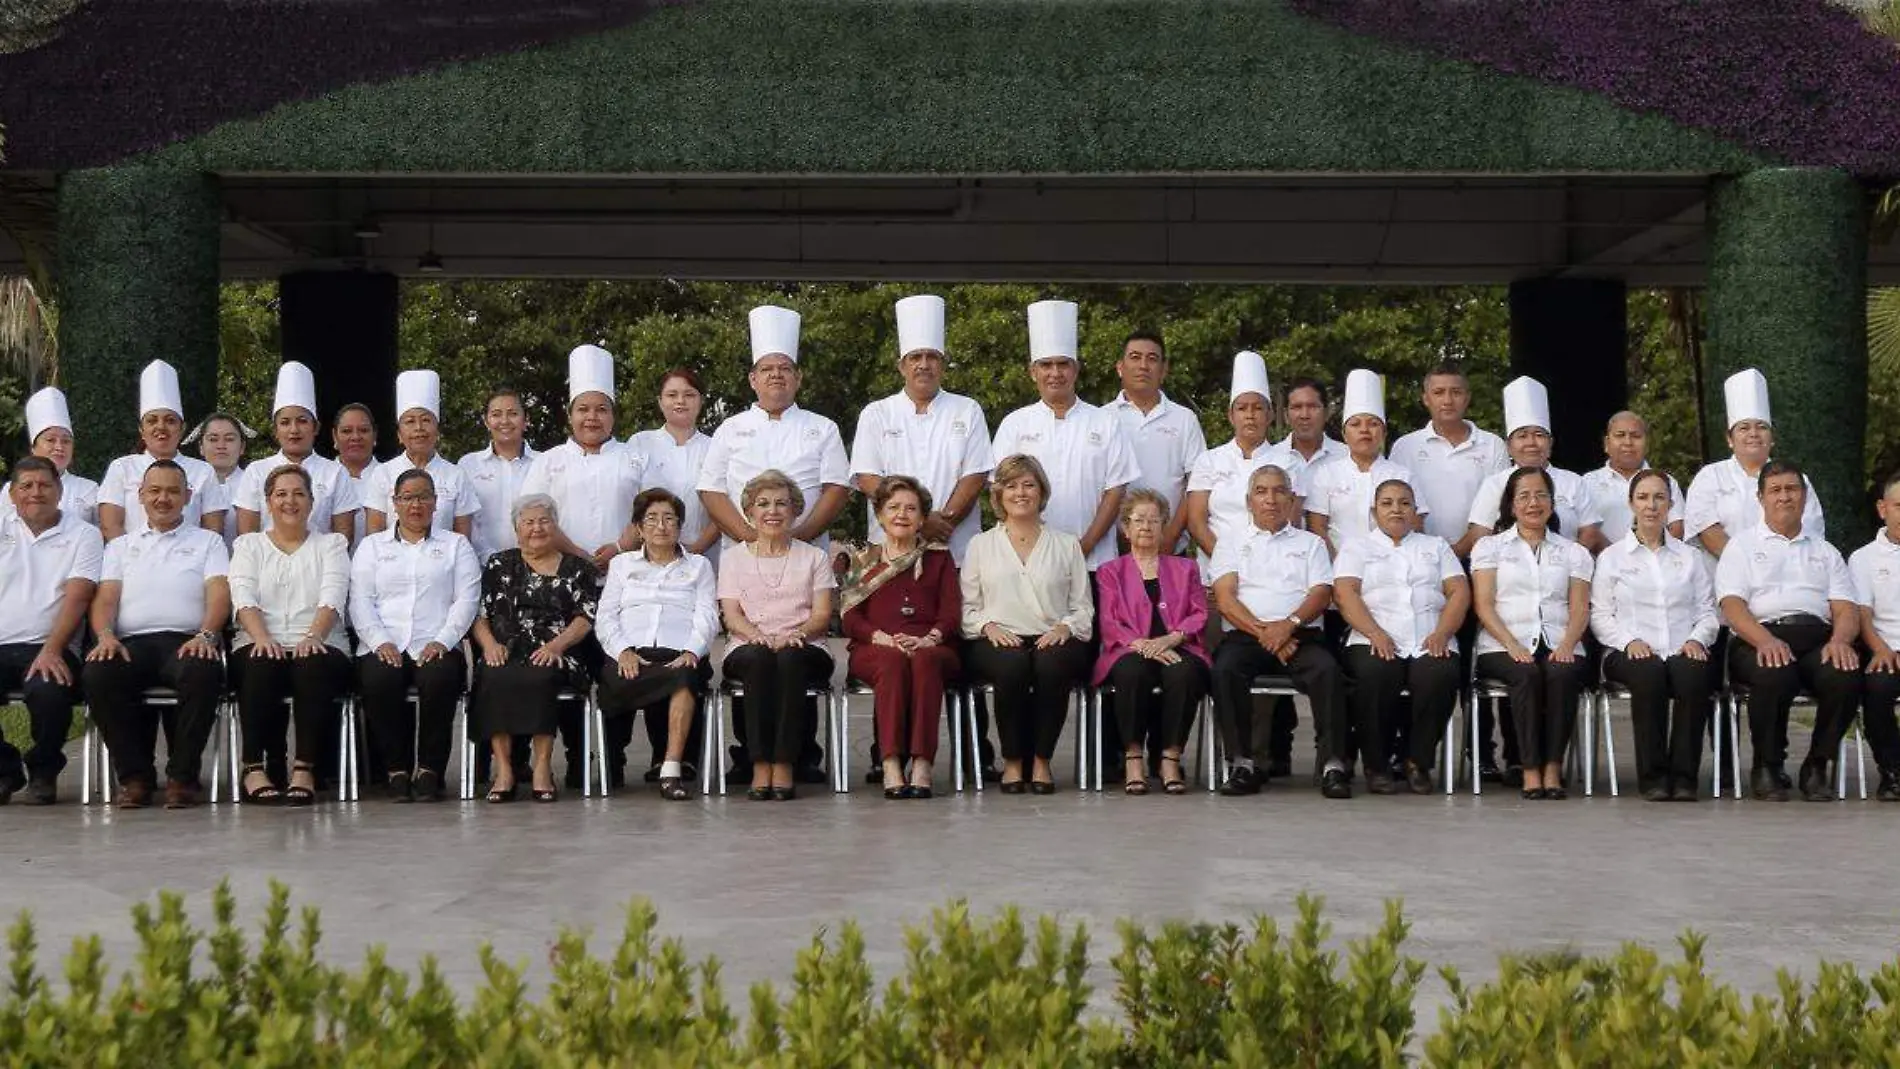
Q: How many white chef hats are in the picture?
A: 12